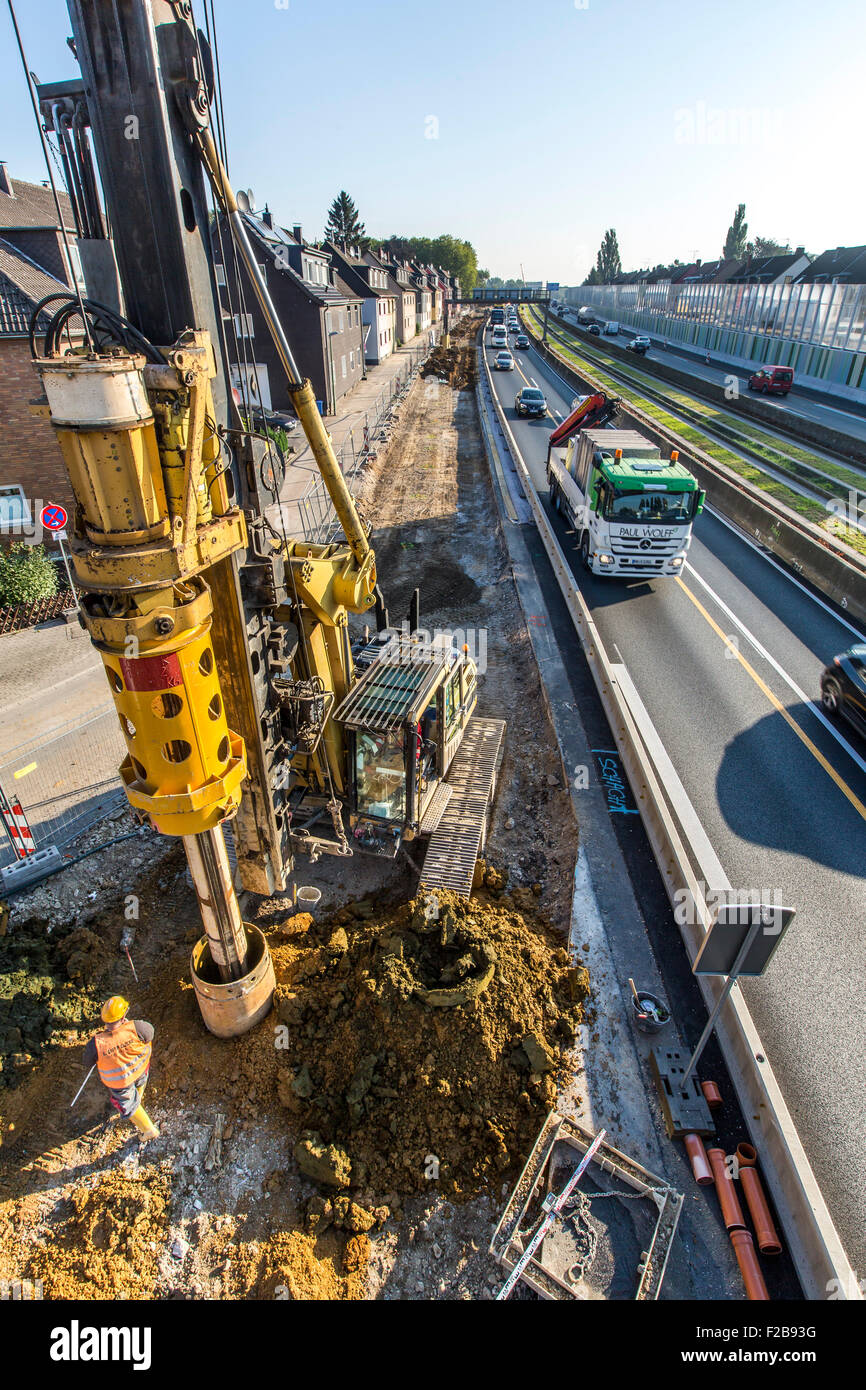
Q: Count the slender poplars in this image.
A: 2